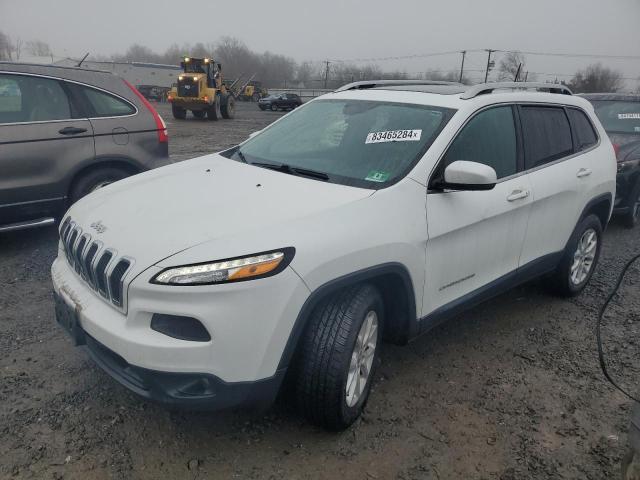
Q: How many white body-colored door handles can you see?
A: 2